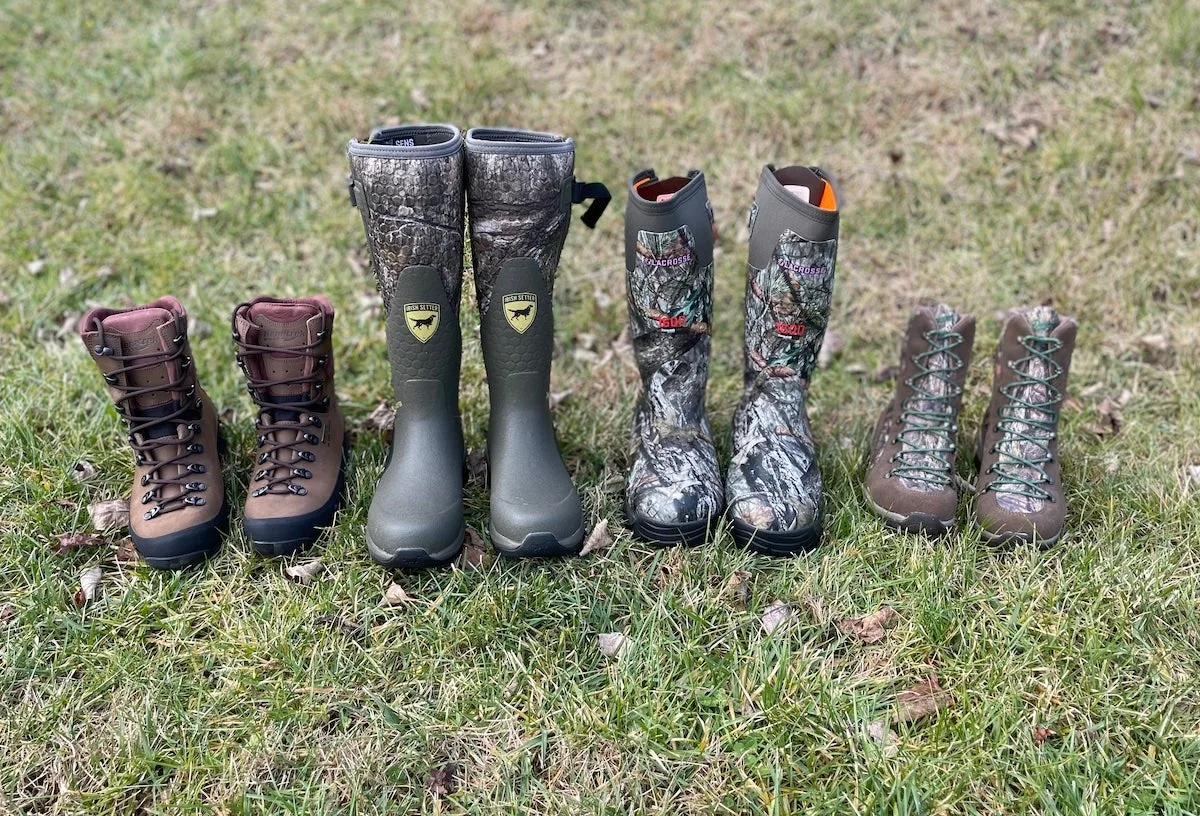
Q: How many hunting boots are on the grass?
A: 8